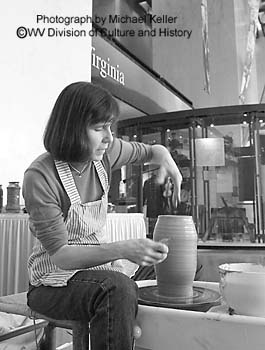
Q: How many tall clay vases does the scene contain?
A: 1